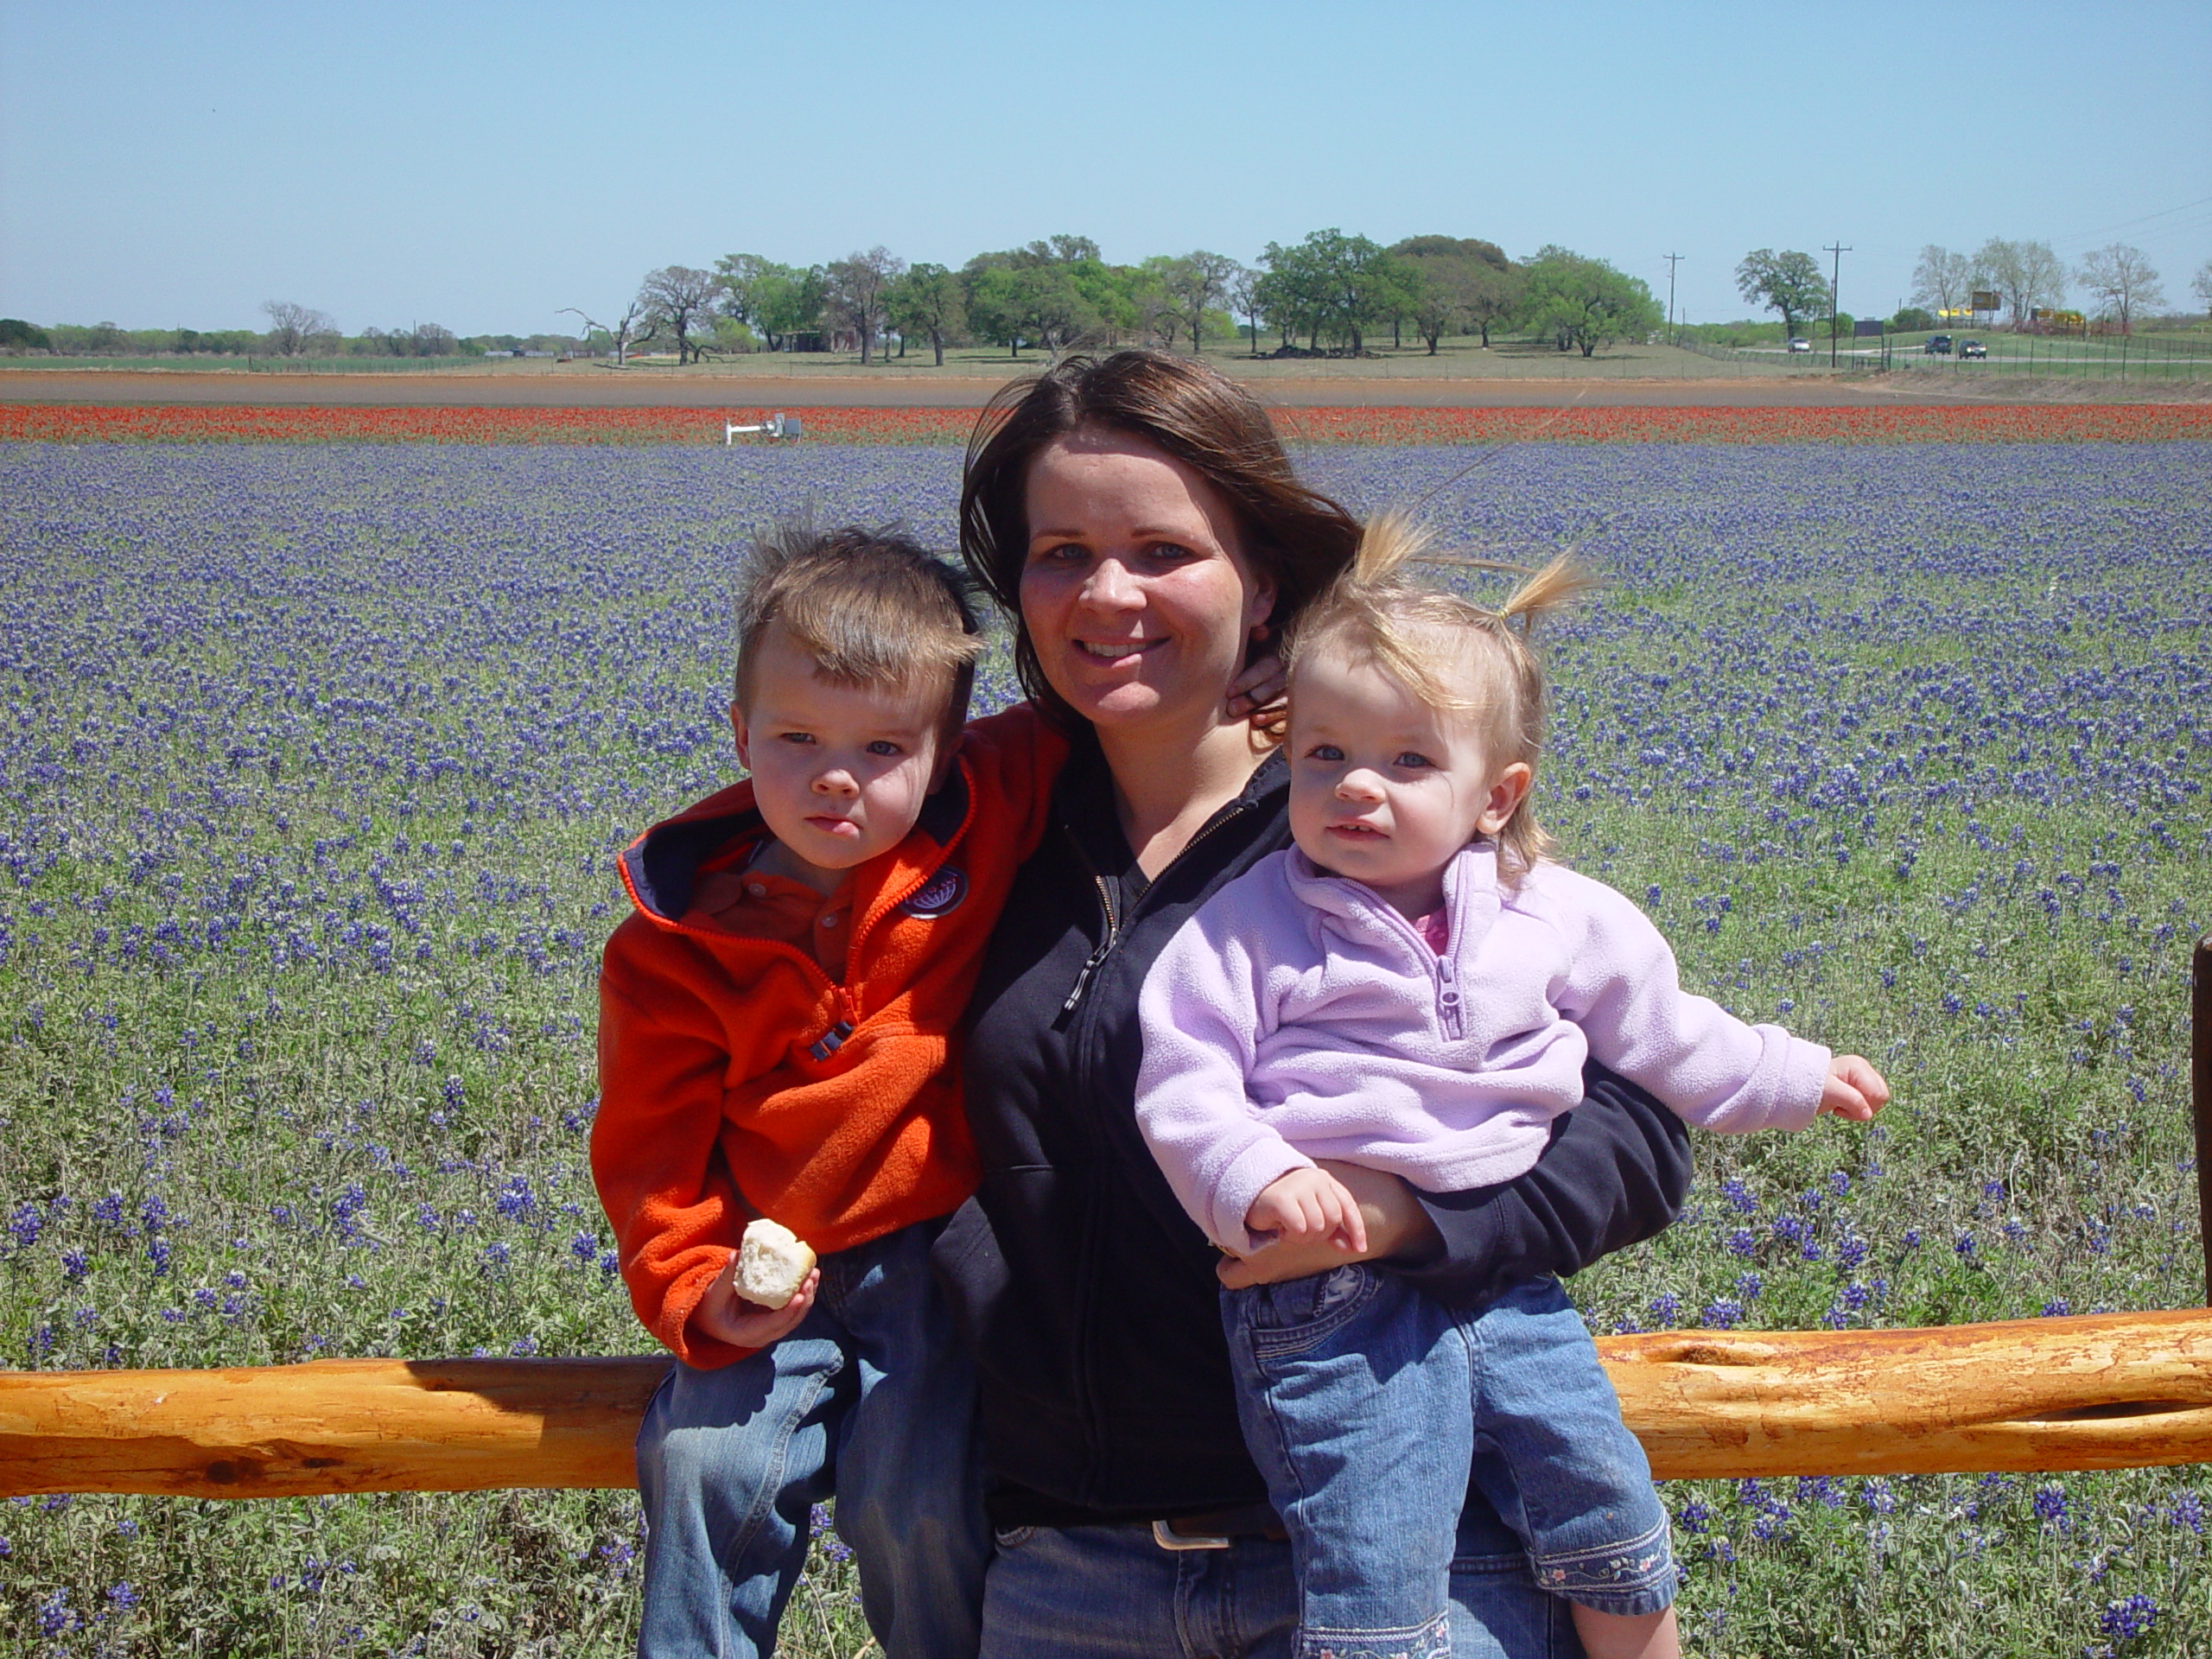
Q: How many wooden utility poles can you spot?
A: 2